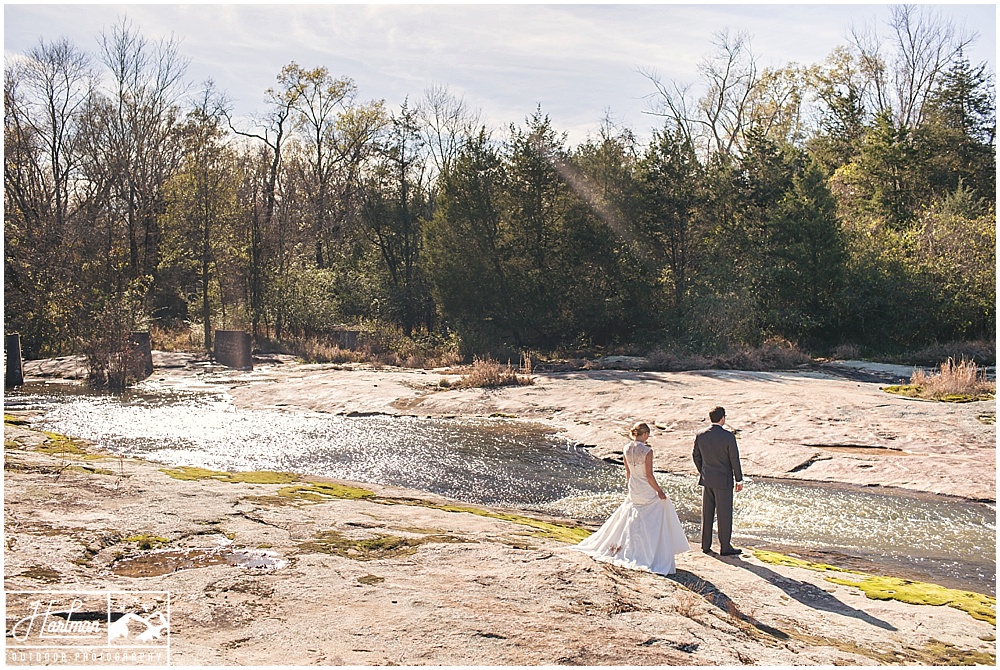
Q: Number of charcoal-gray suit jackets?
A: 1